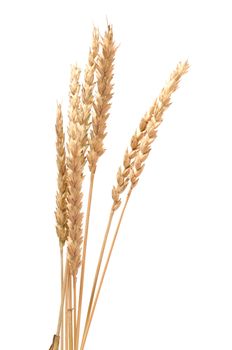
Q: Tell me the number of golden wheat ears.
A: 7